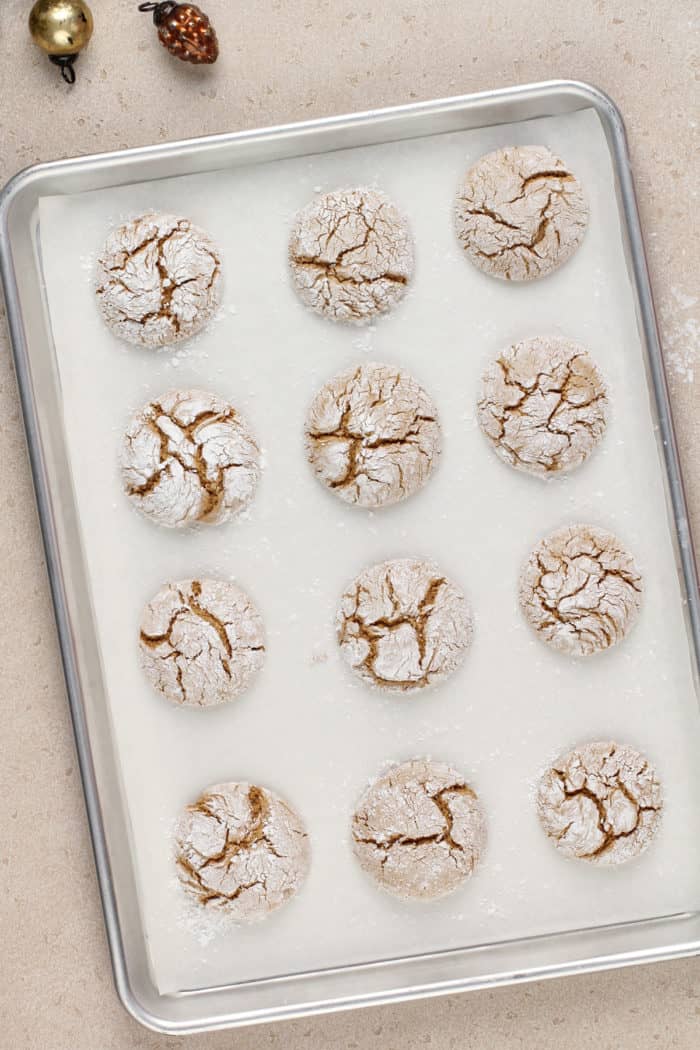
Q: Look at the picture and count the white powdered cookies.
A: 12